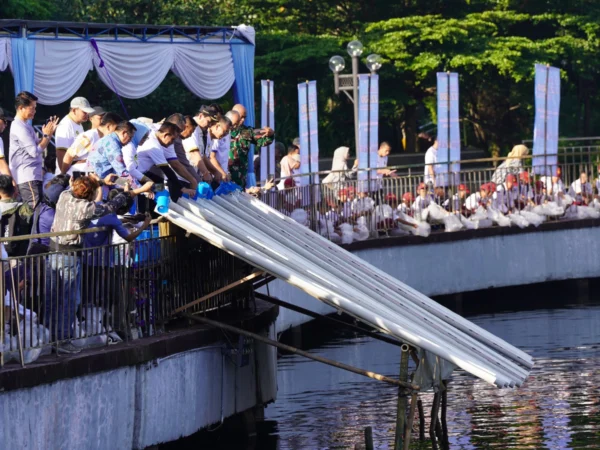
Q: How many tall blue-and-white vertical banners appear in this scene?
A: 5